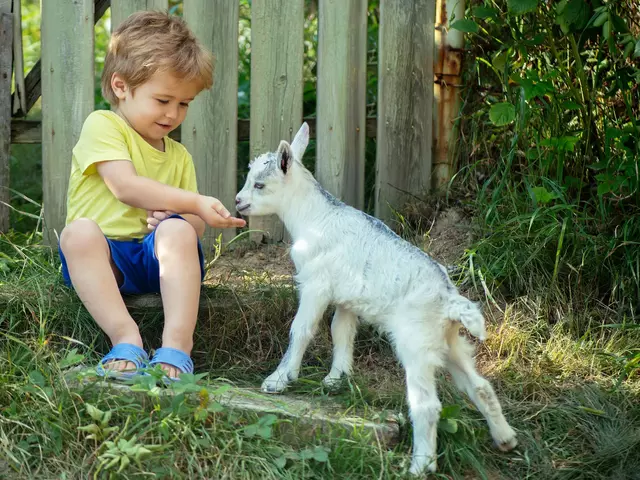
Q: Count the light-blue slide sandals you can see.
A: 2